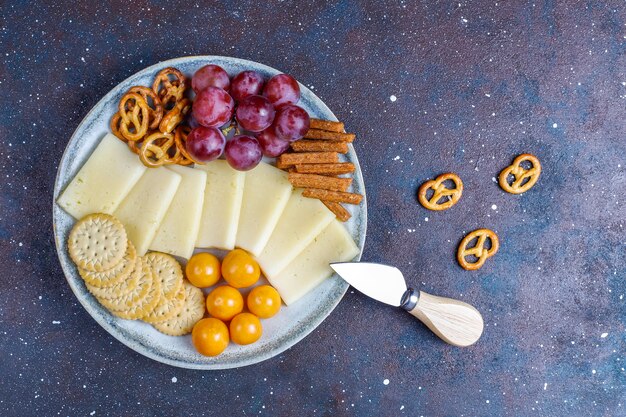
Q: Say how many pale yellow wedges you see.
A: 7